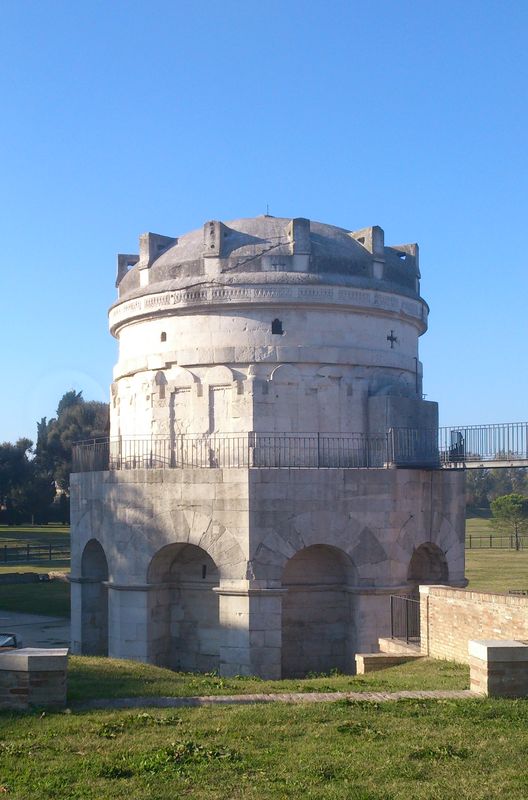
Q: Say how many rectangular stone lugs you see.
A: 6